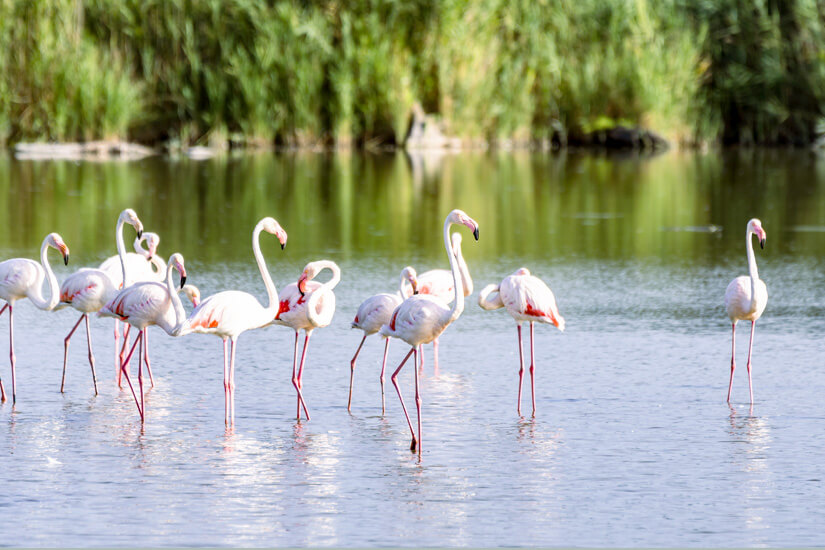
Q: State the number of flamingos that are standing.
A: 12